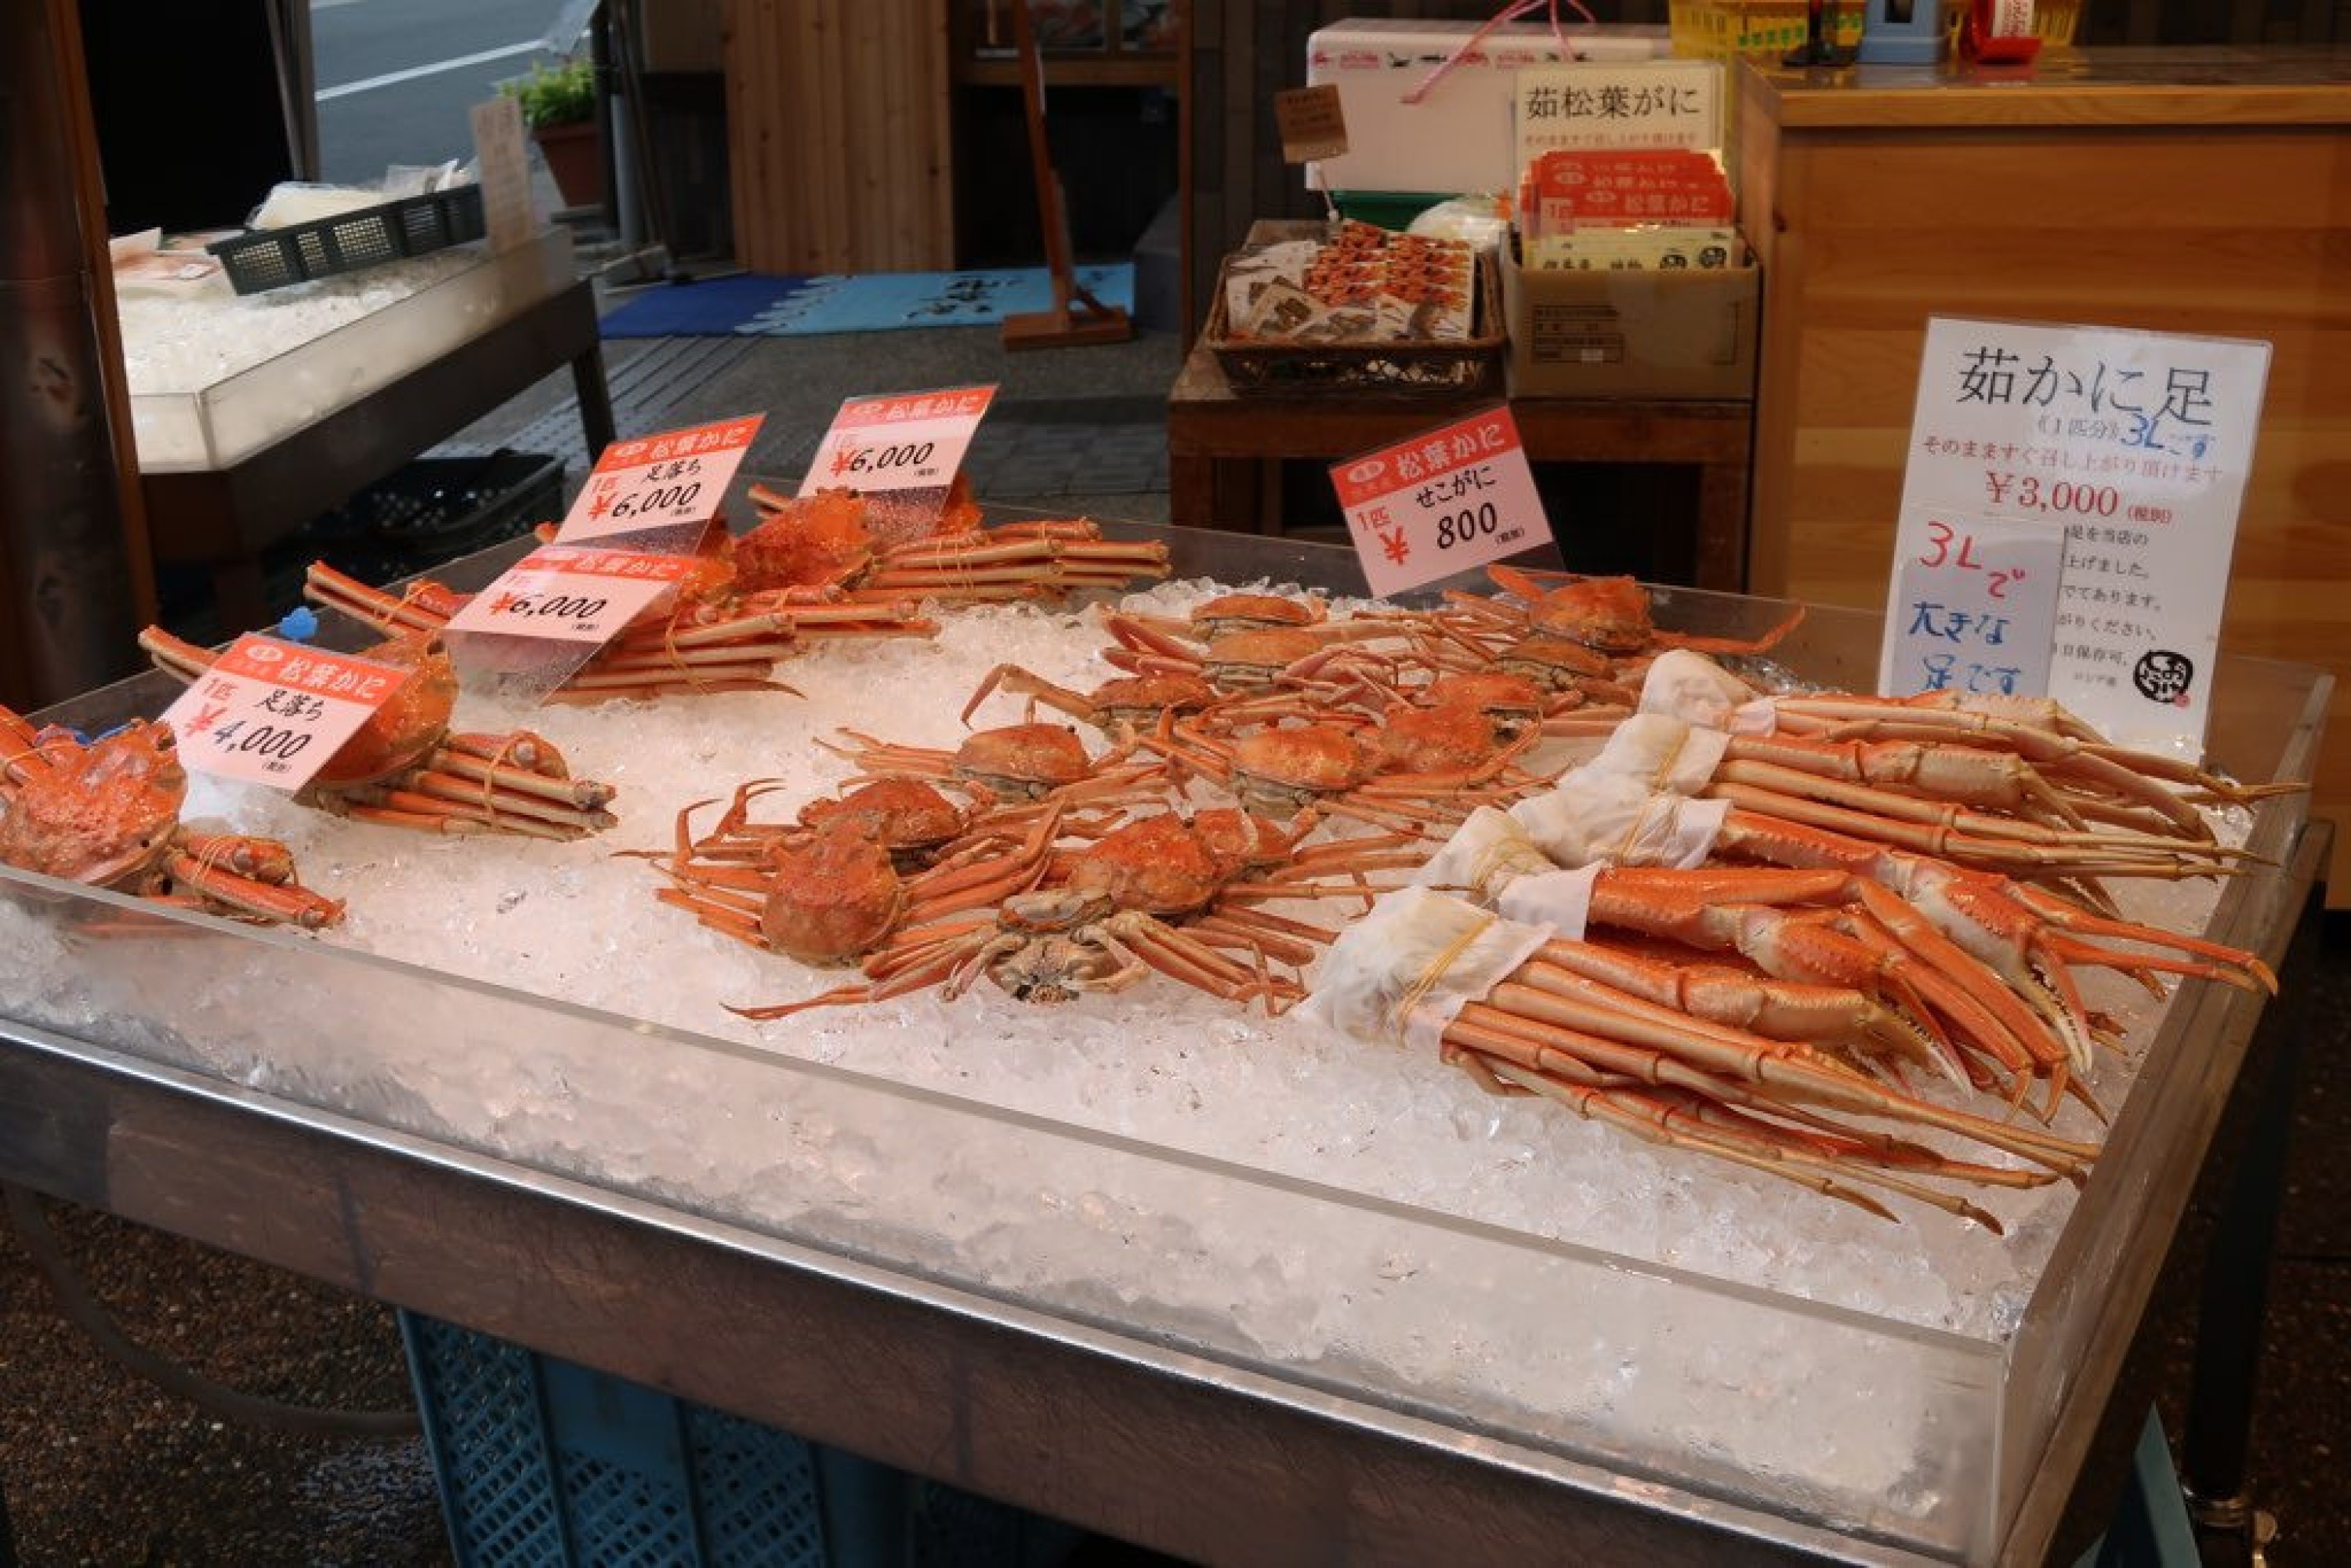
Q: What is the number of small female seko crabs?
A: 14